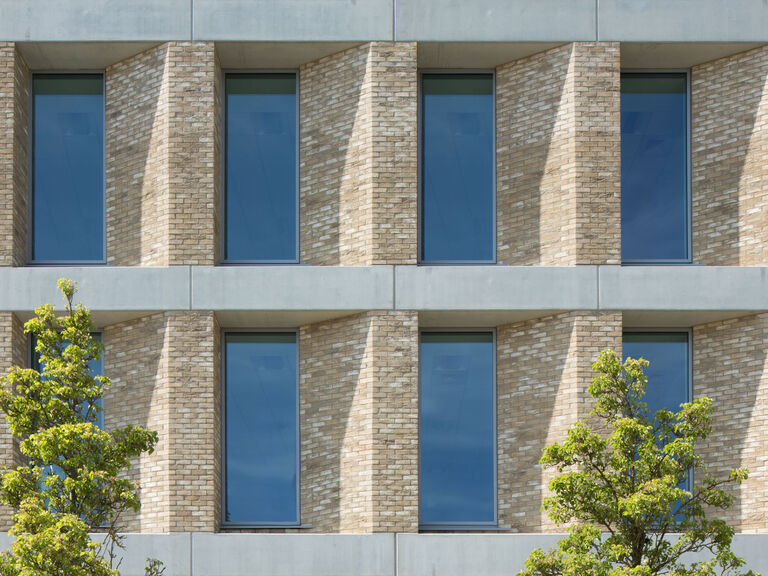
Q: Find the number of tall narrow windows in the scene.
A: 8